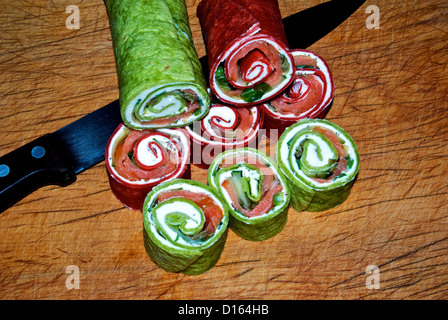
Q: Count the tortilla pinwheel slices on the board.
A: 6